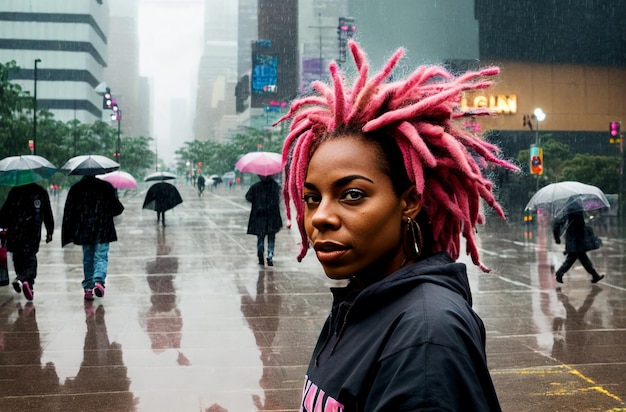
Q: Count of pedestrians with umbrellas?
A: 6